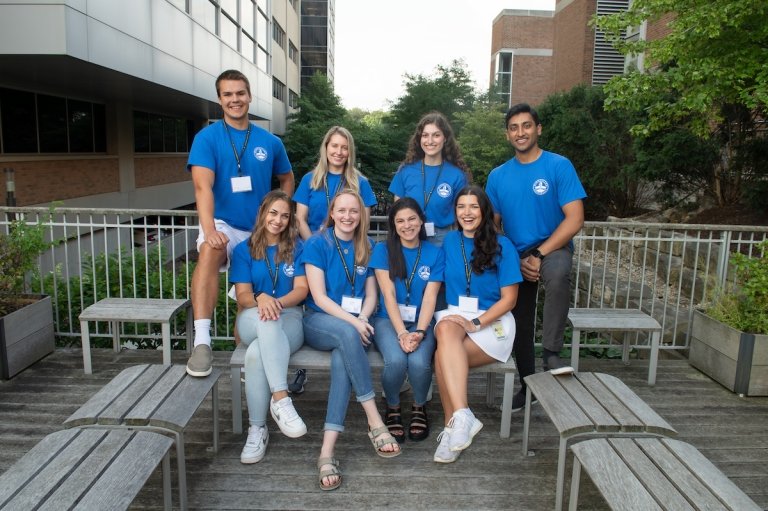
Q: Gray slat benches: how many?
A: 7